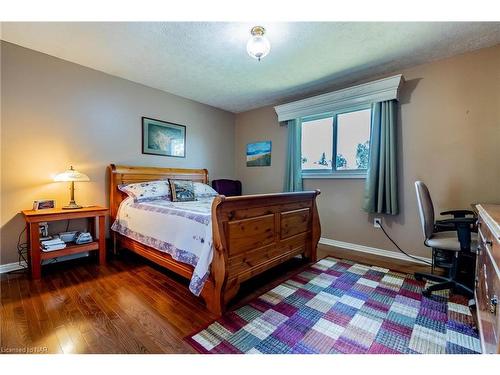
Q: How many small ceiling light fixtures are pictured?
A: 1